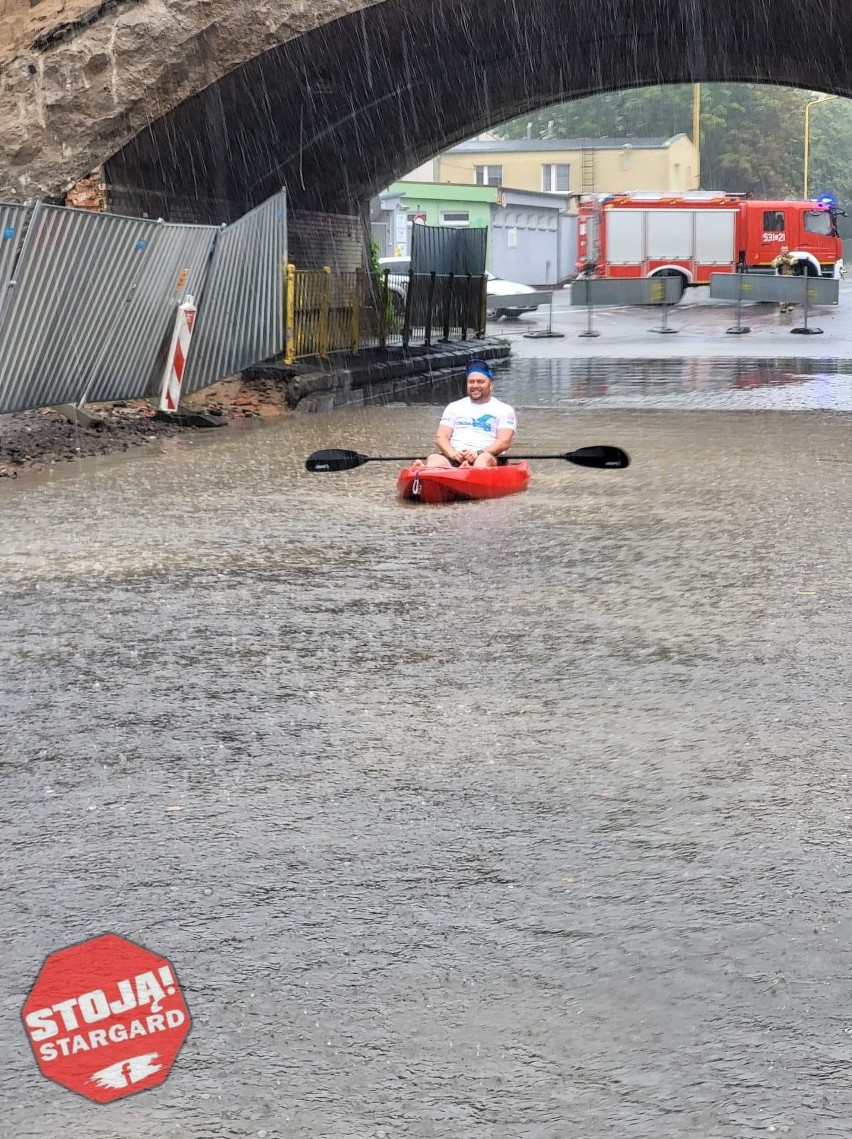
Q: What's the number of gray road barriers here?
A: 3